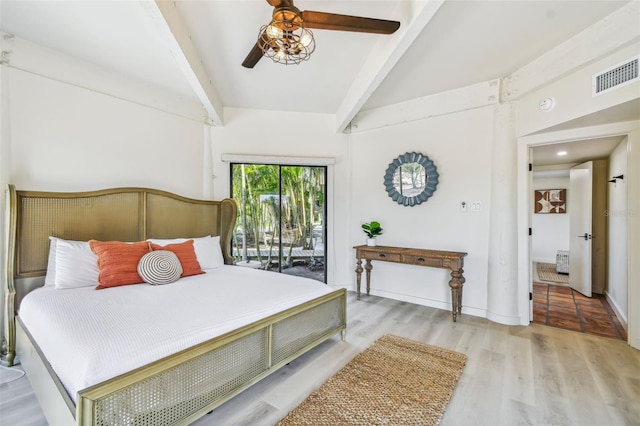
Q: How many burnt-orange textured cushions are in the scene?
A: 2